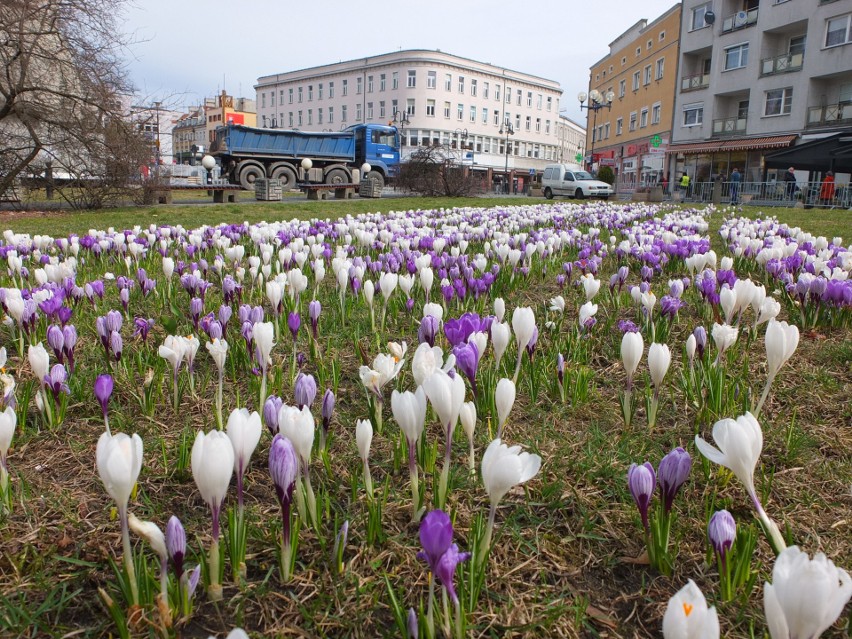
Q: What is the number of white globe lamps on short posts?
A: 3